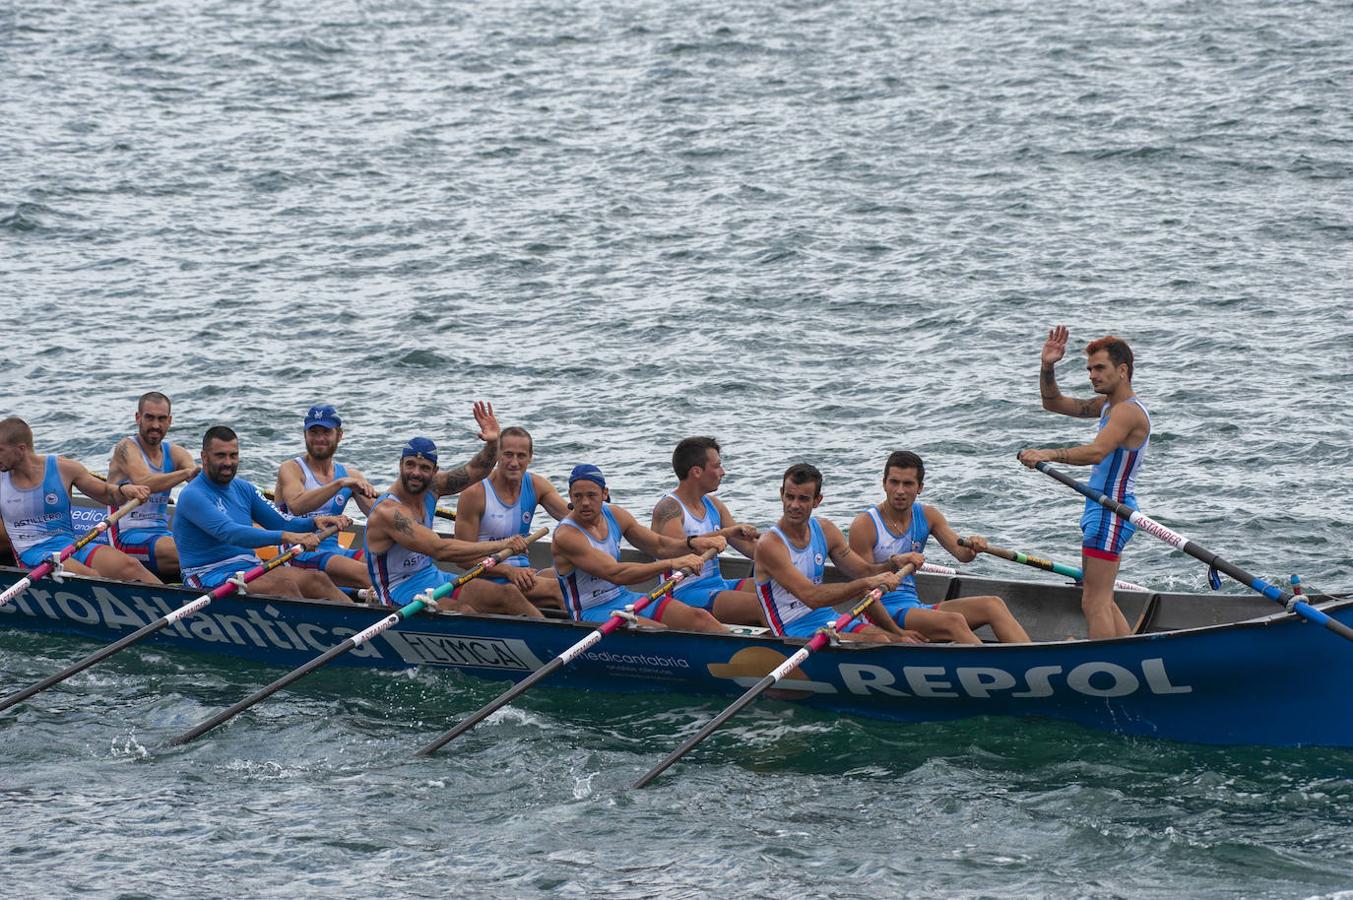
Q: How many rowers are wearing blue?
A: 11